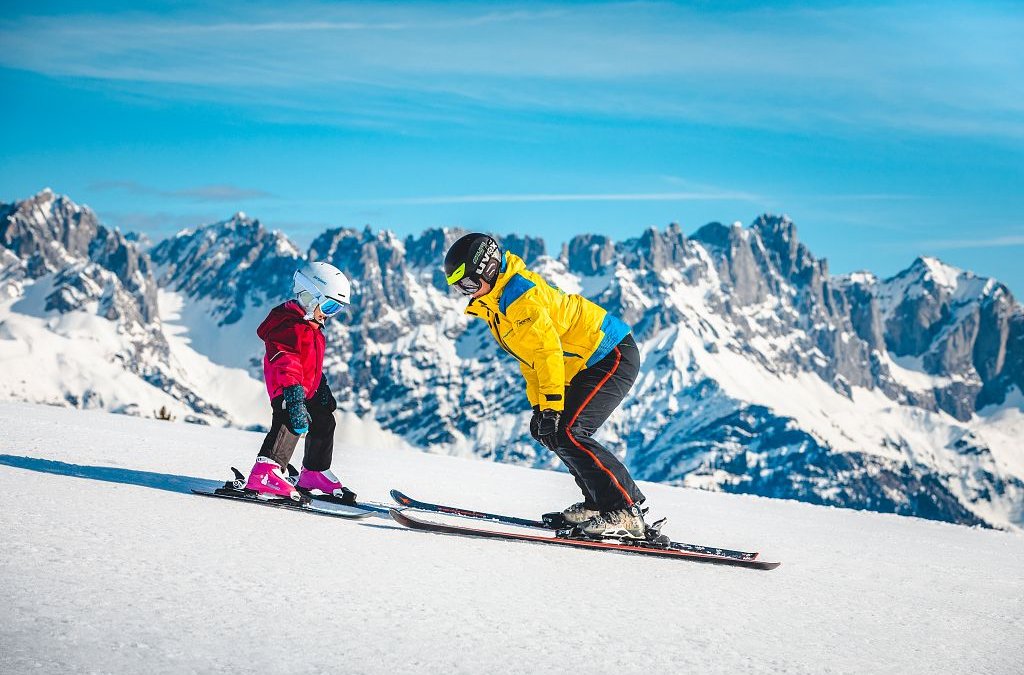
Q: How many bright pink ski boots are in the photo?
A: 2